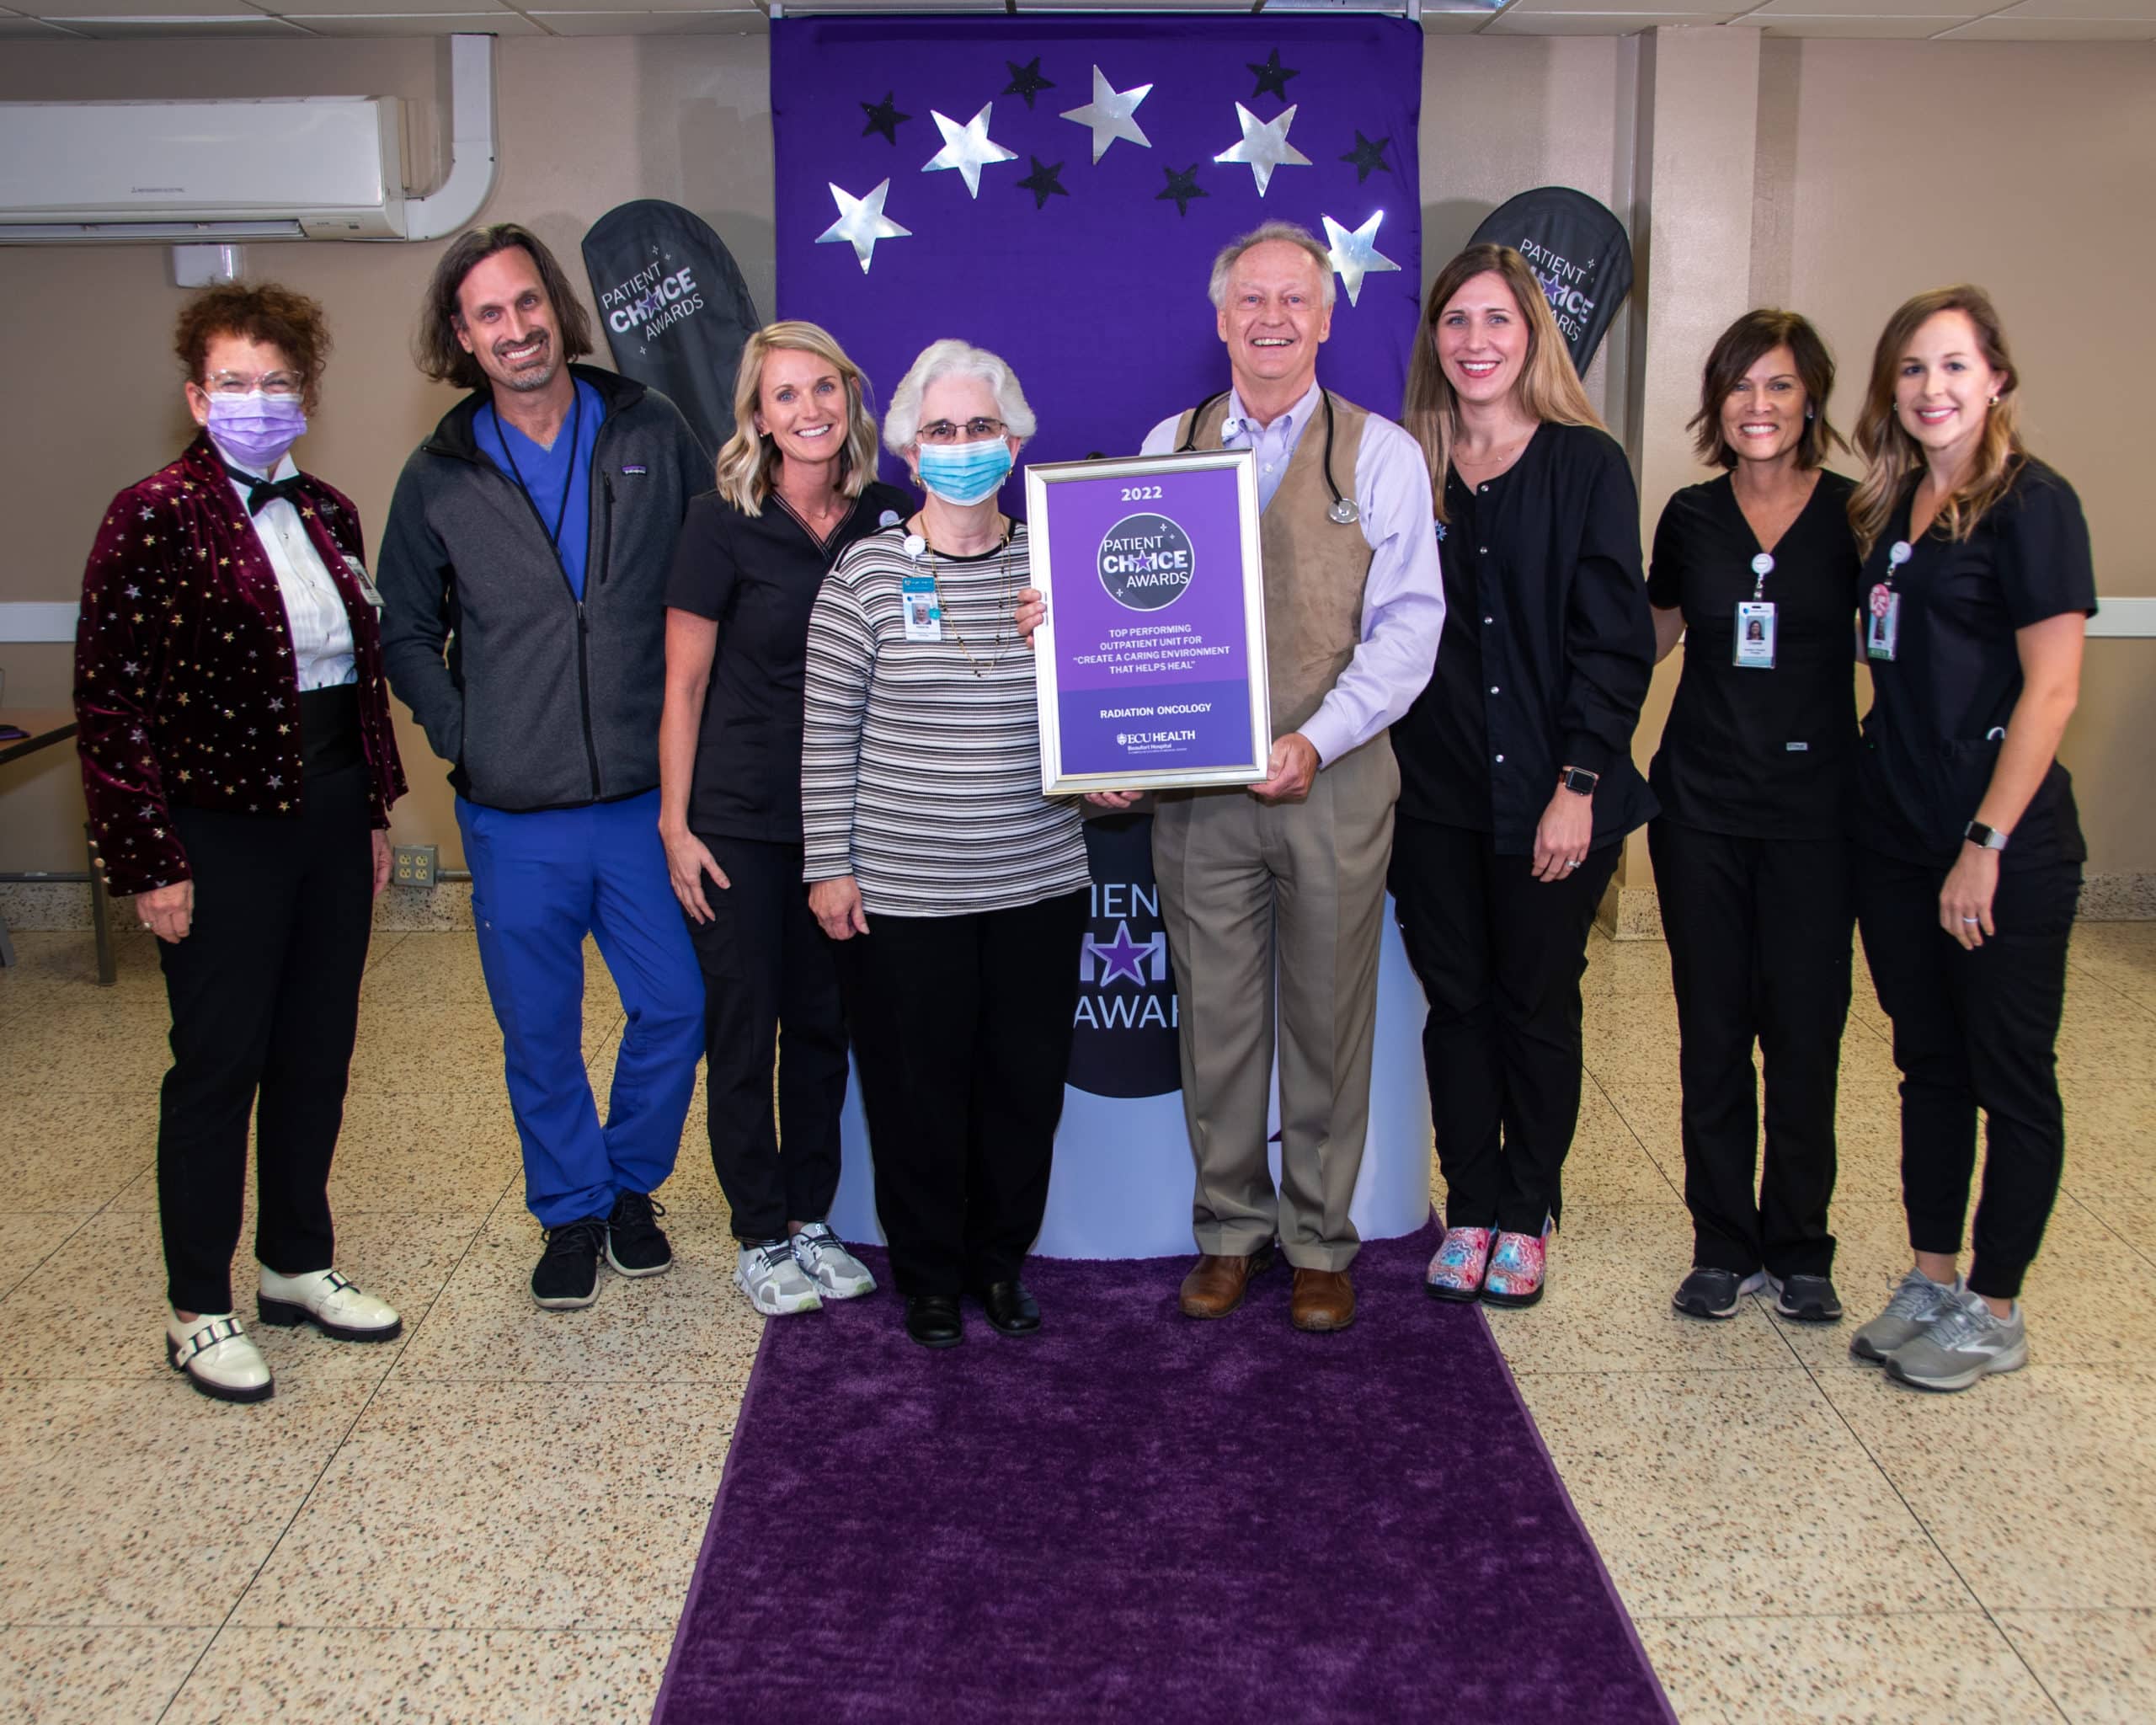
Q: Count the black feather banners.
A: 2